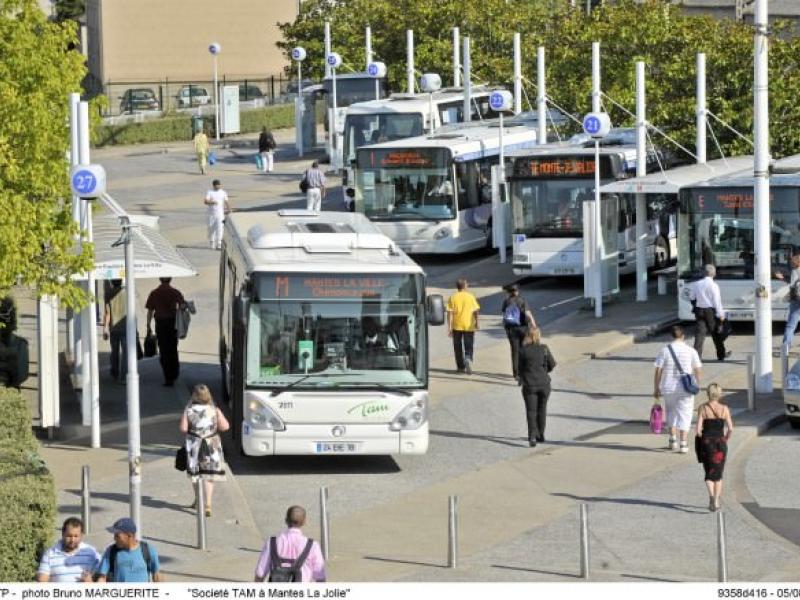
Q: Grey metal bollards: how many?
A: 8